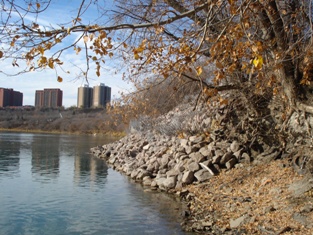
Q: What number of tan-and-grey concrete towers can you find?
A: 2